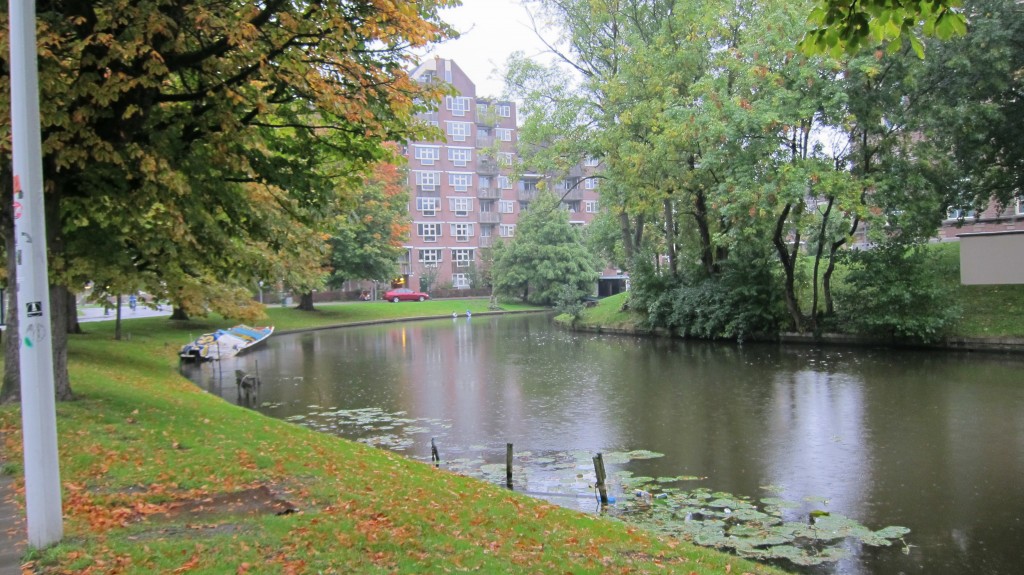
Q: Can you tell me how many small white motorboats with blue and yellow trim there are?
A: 1